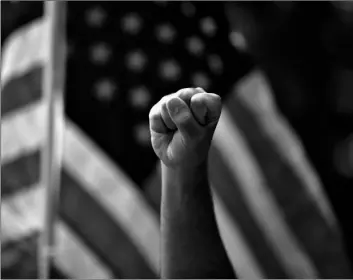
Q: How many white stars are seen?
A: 15